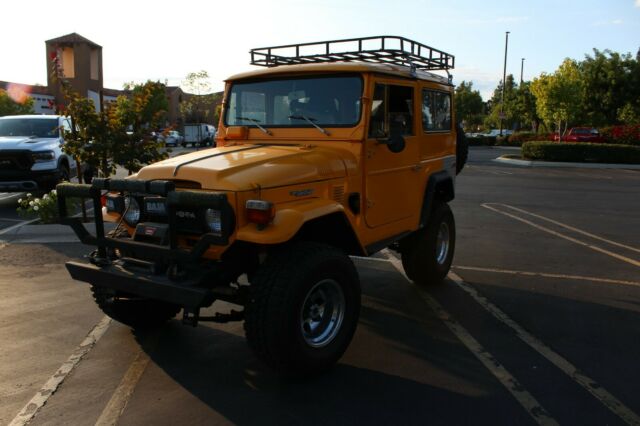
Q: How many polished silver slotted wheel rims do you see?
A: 2